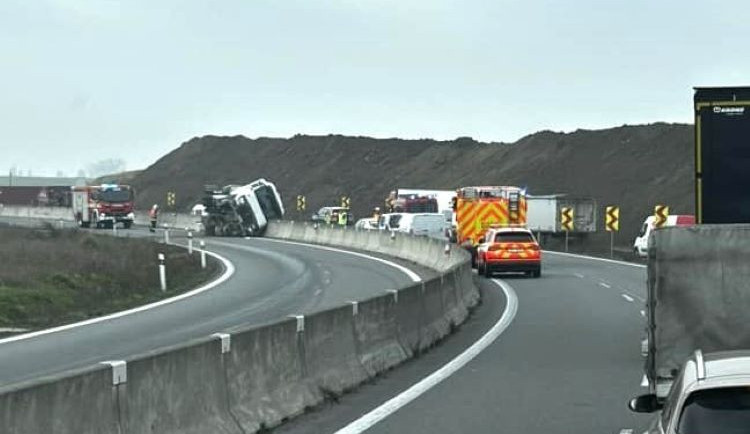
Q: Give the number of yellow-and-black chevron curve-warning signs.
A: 6